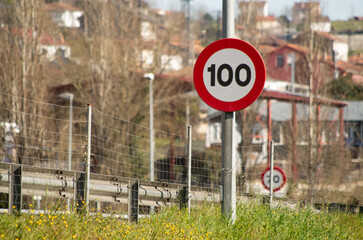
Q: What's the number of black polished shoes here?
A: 0